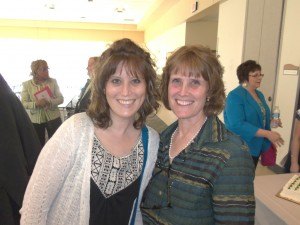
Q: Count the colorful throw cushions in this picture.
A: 0